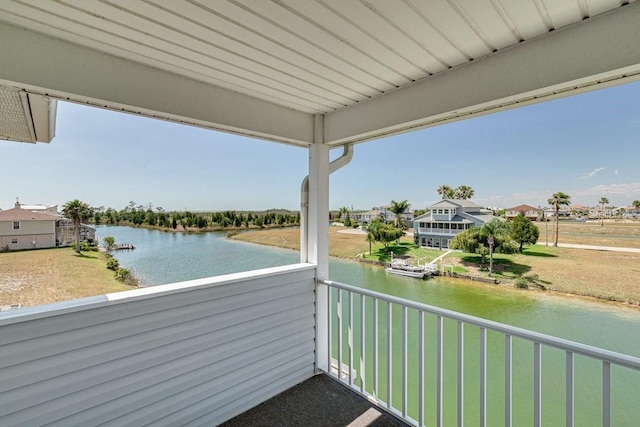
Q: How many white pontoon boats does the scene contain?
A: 1